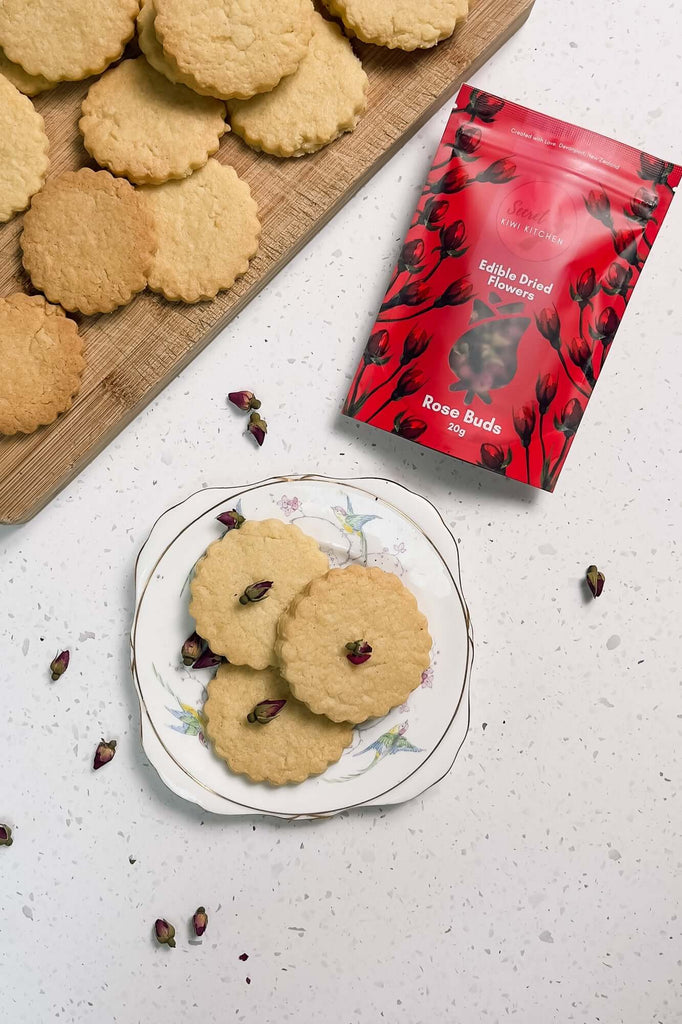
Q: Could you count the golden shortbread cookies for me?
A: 14